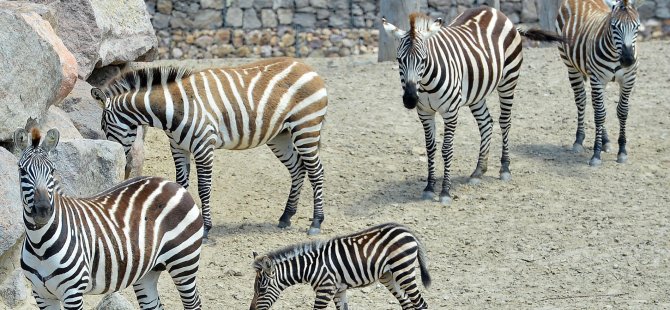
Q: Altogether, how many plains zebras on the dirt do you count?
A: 5